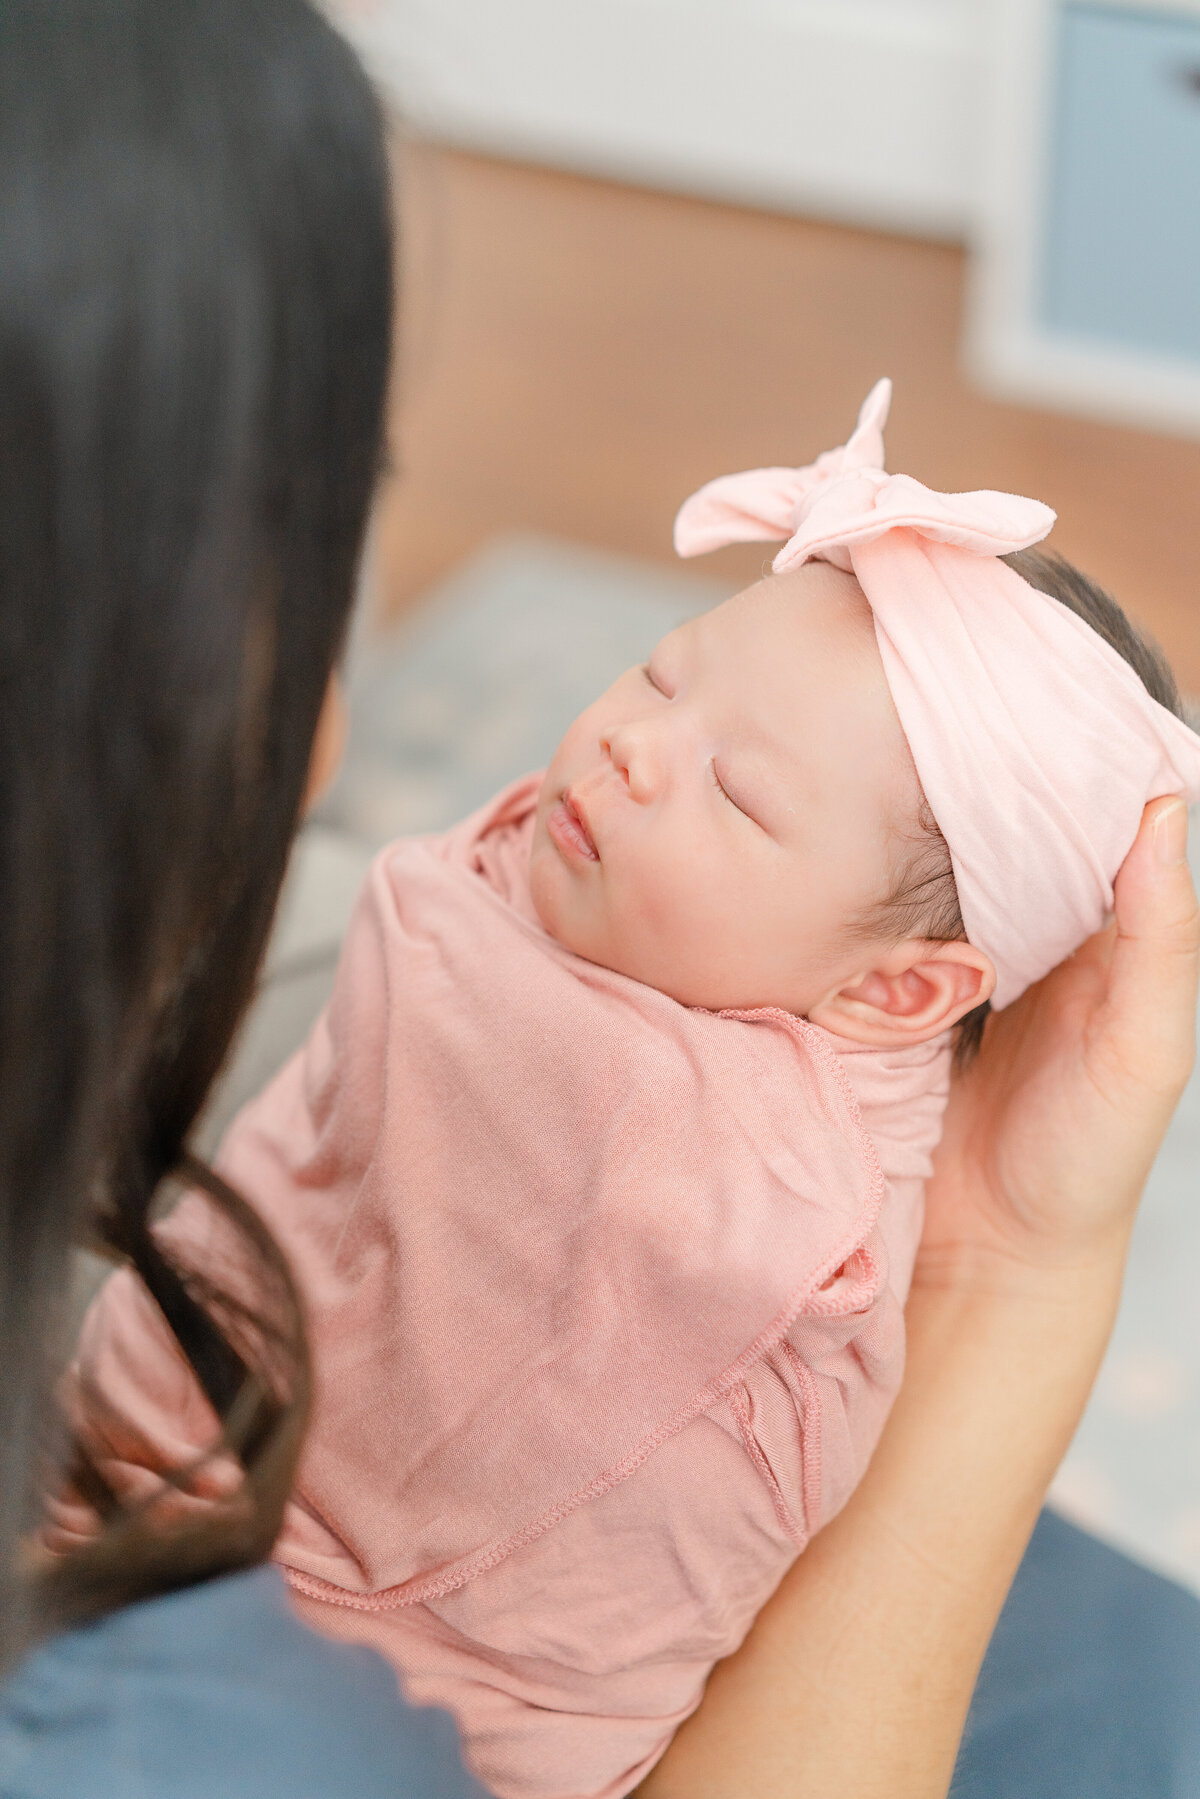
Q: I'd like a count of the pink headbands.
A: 1